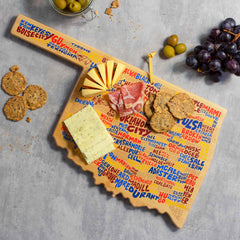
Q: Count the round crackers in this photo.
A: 7